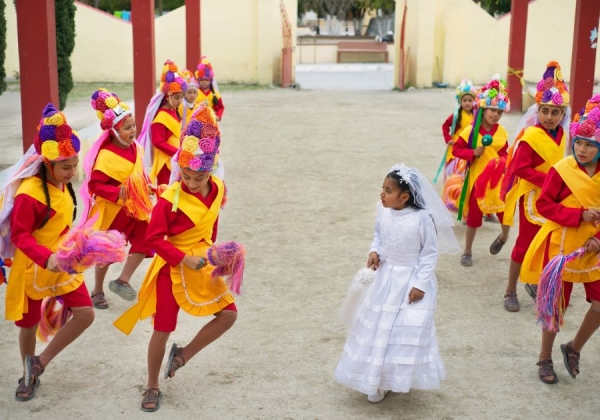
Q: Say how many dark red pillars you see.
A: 5